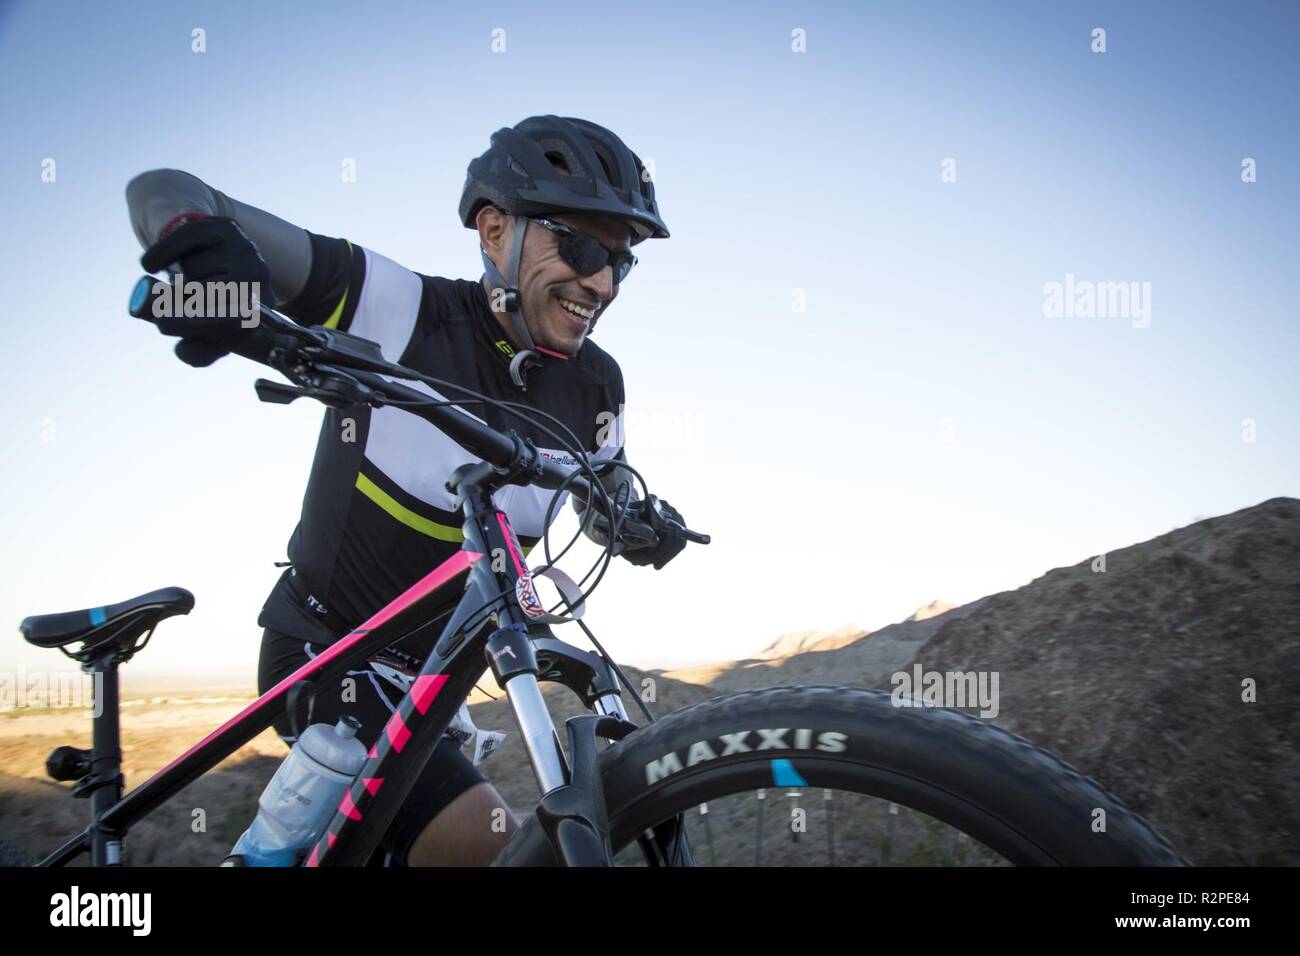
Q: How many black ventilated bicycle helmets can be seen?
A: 1